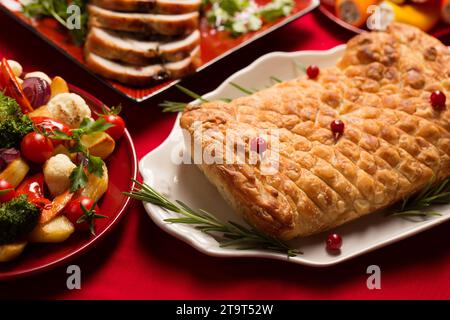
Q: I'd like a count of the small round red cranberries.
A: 5